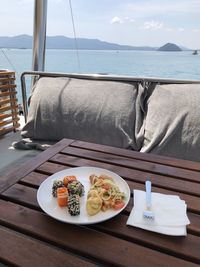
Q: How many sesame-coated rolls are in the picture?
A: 3